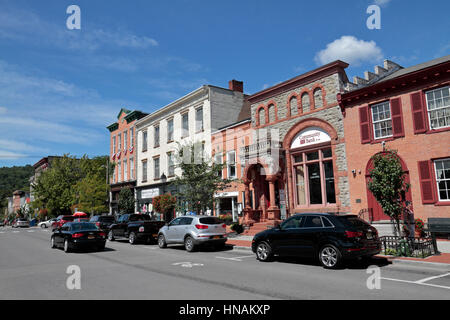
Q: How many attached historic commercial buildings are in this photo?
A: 5